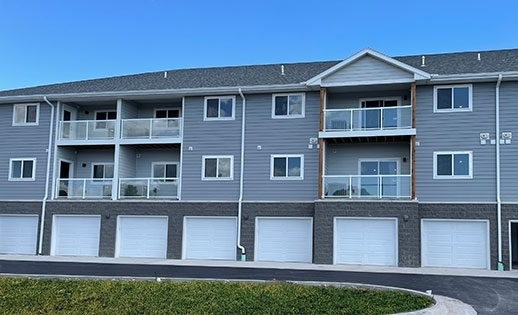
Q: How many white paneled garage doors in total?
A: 7